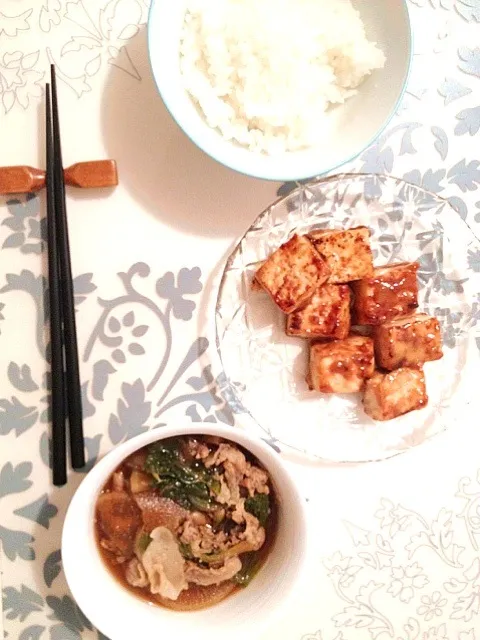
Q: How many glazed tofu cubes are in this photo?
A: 7